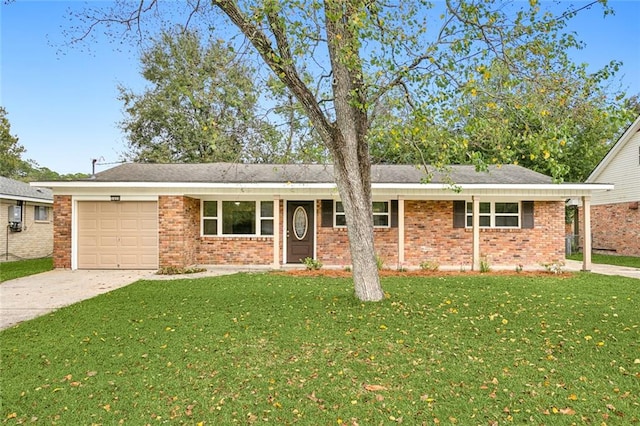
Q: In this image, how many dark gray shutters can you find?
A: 4